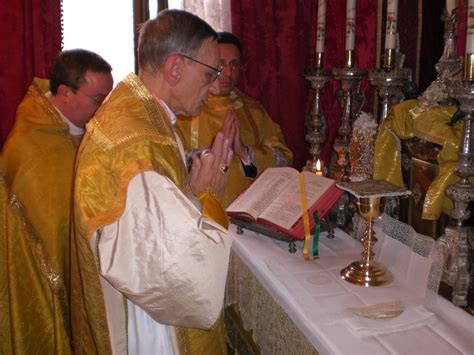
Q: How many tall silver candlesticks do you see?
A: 4